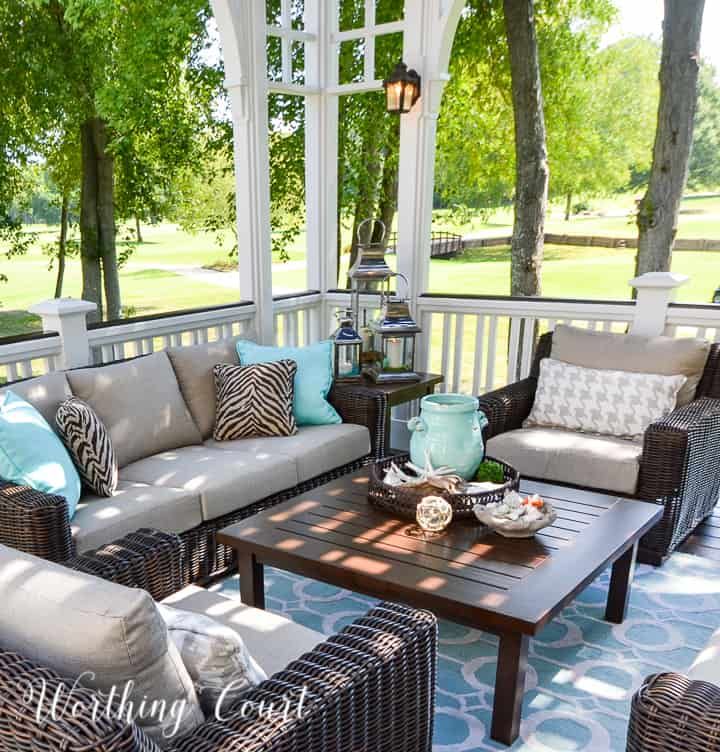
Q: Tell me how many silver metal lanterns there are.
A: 3